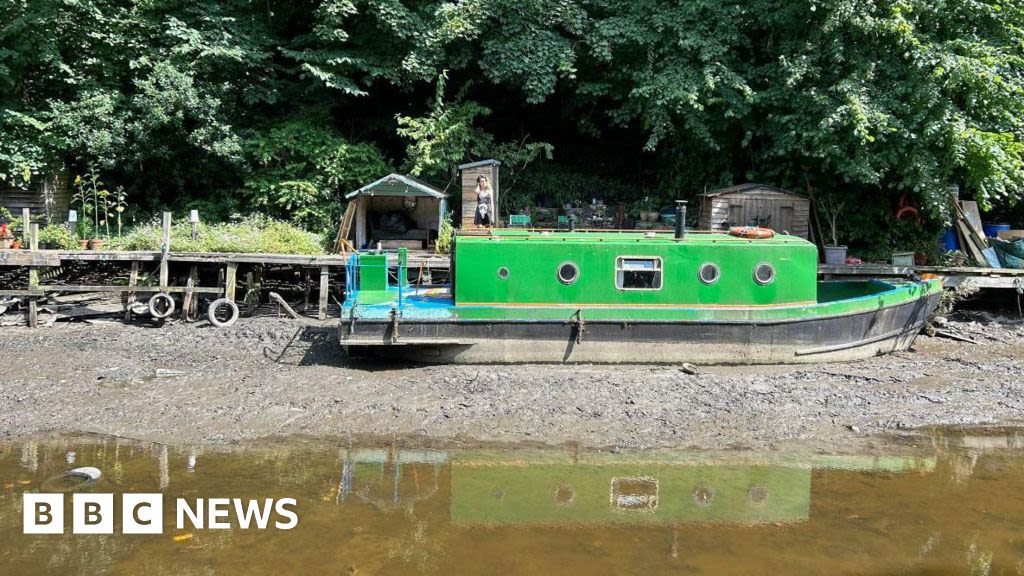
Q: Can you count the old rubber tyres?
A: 3